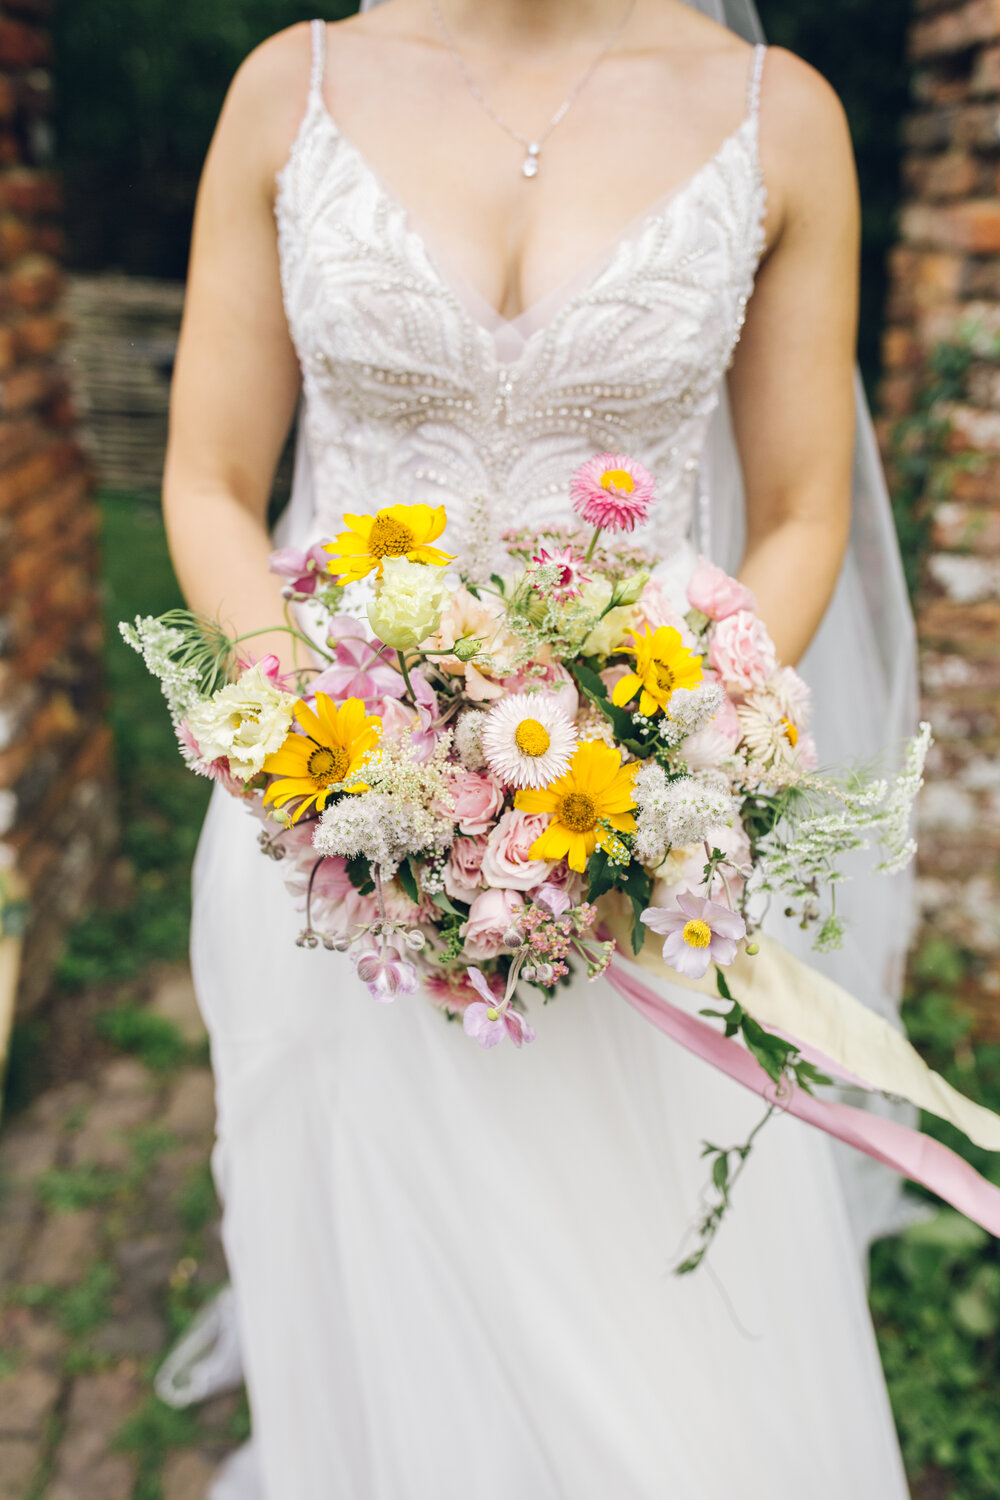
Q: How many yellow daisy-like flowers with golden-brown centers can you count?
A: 4